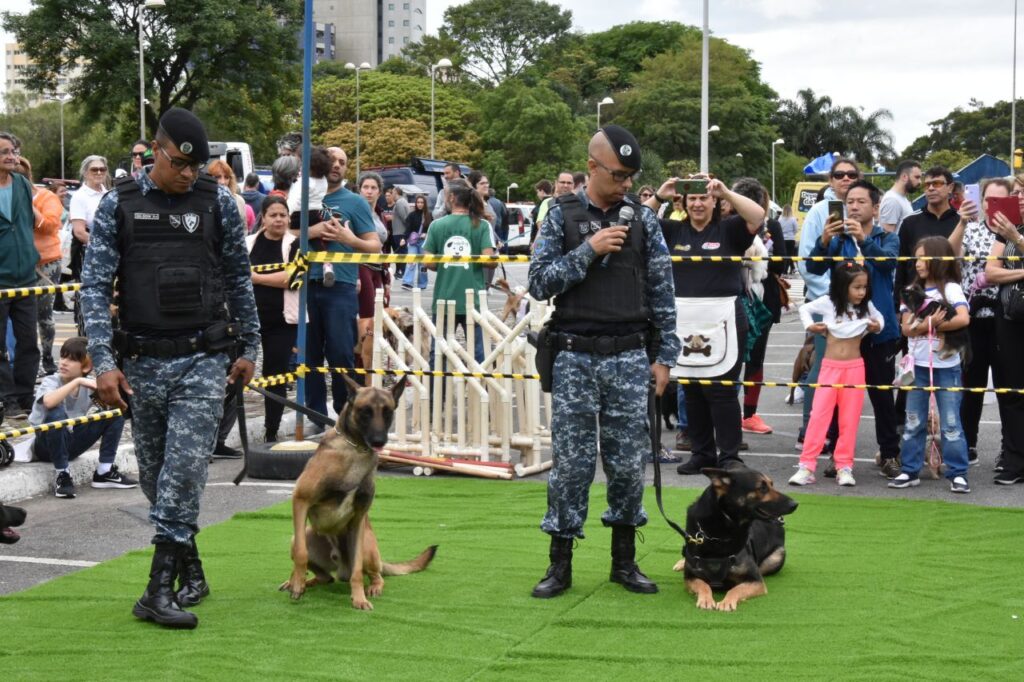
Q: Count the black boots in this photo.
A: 4